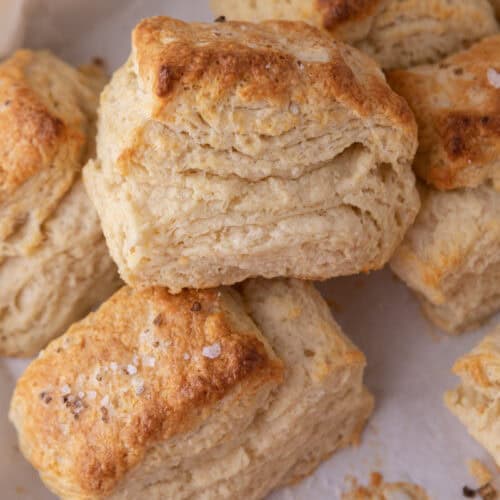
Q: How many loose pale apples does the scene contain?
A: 0